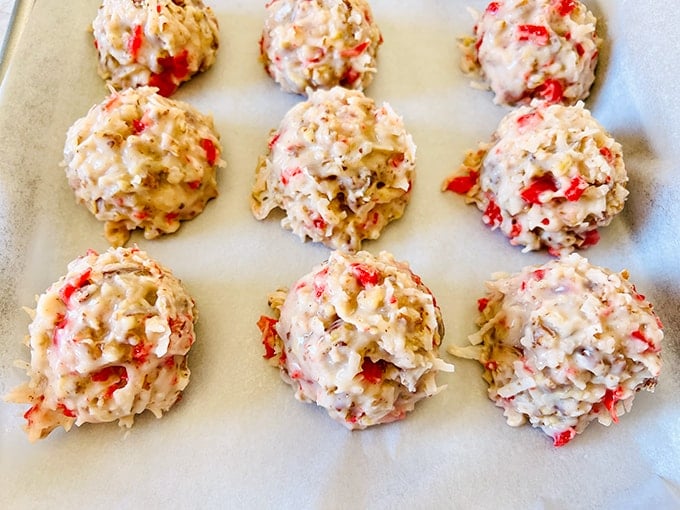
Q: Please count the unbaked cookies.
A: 9